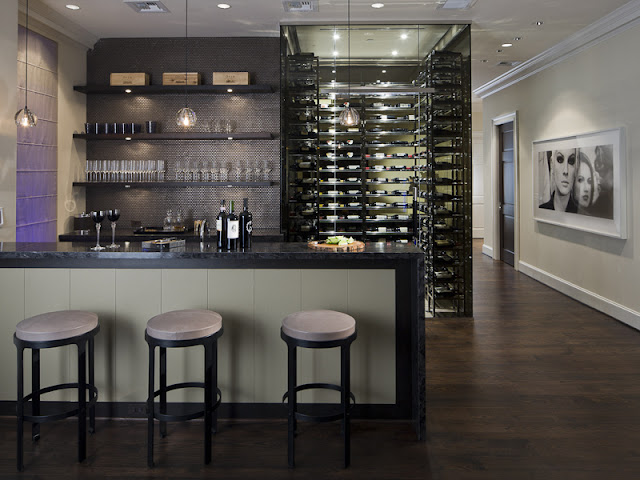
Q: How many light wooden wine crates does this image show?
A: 3